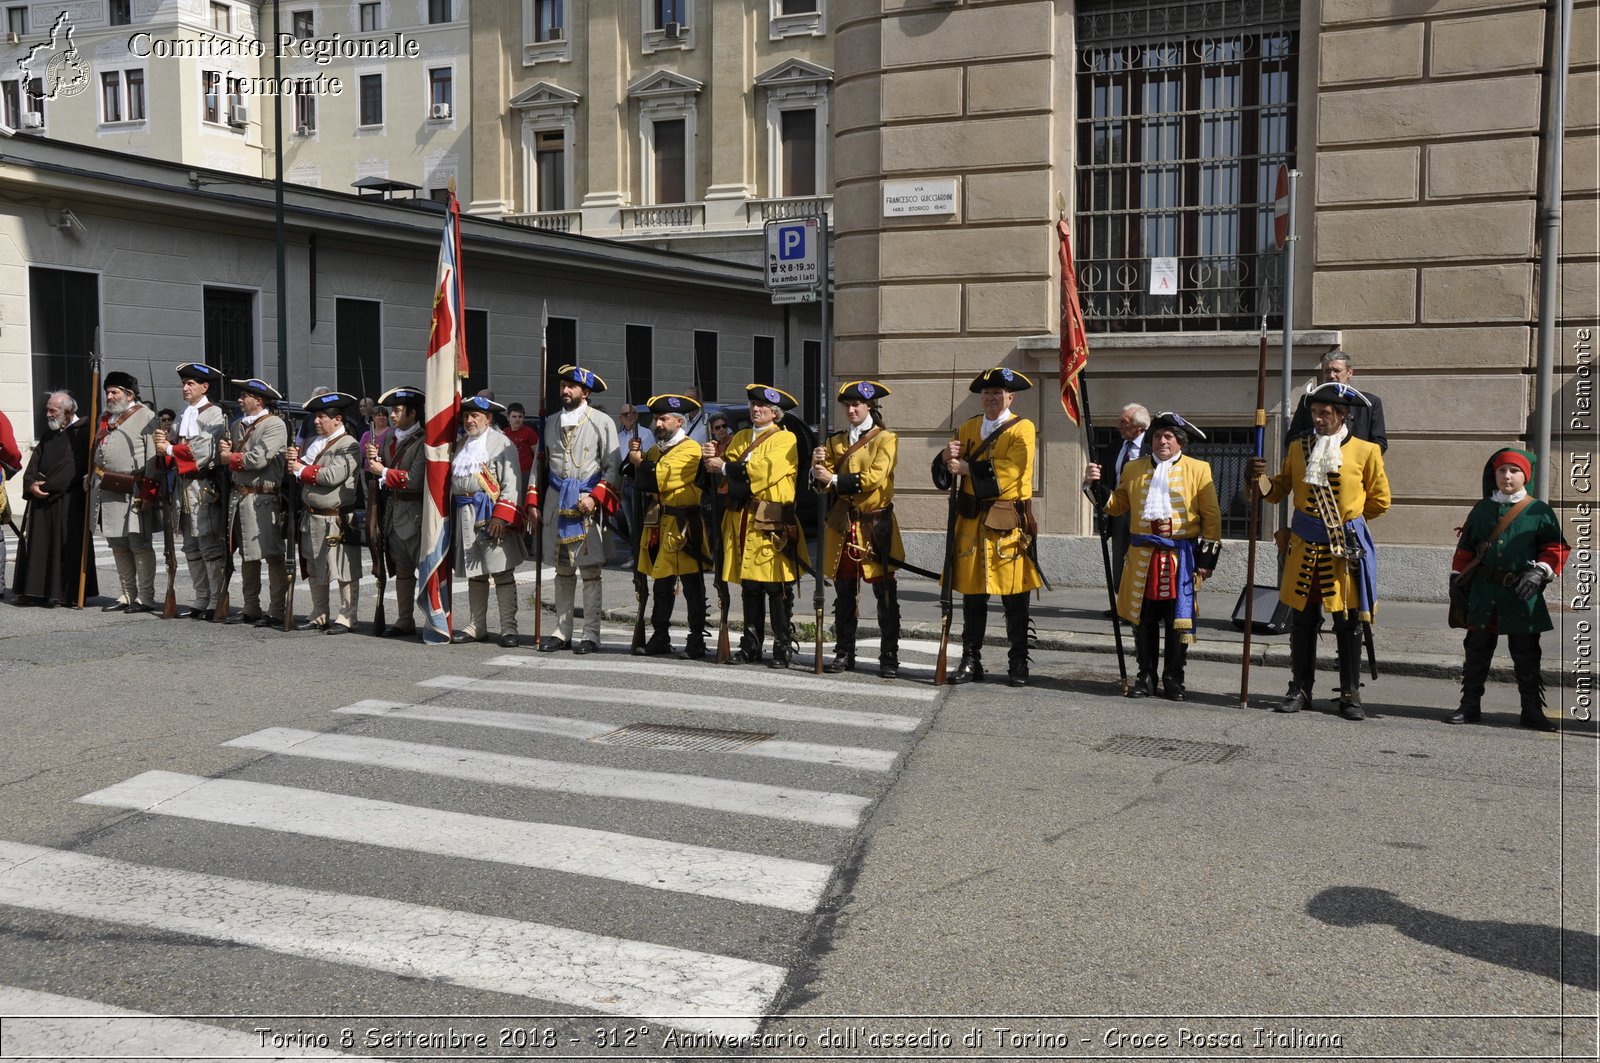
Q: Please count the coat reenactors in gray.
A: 7